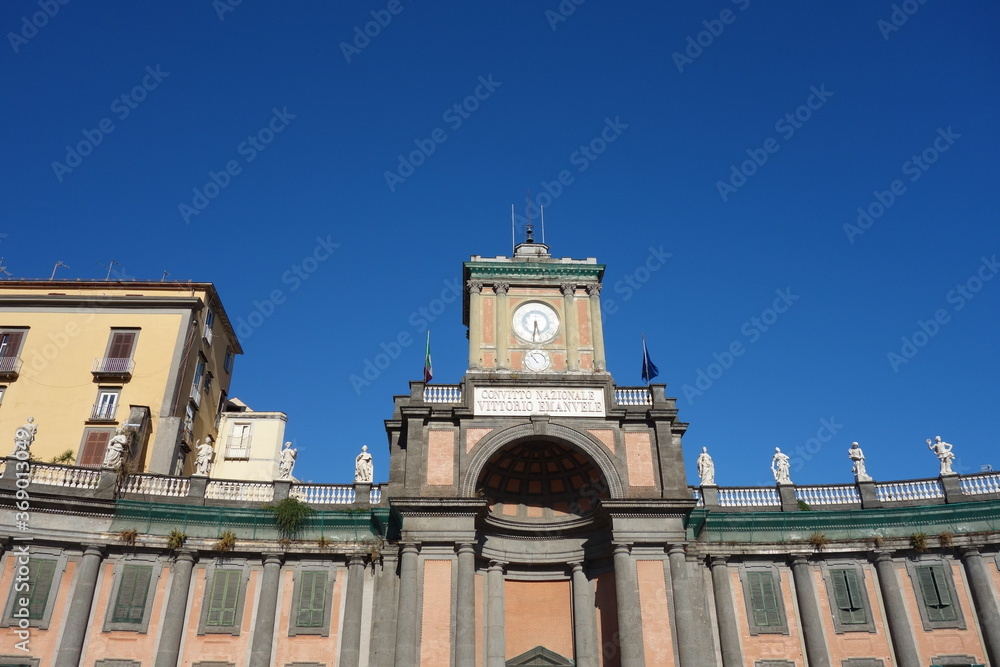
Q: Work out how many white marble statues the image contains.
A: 9